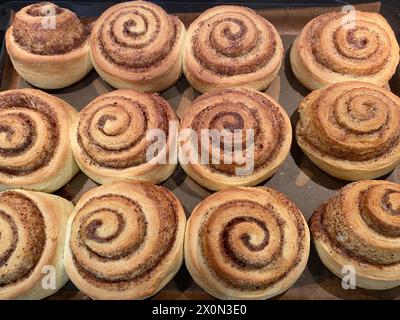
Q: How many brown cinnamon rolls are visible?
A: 12